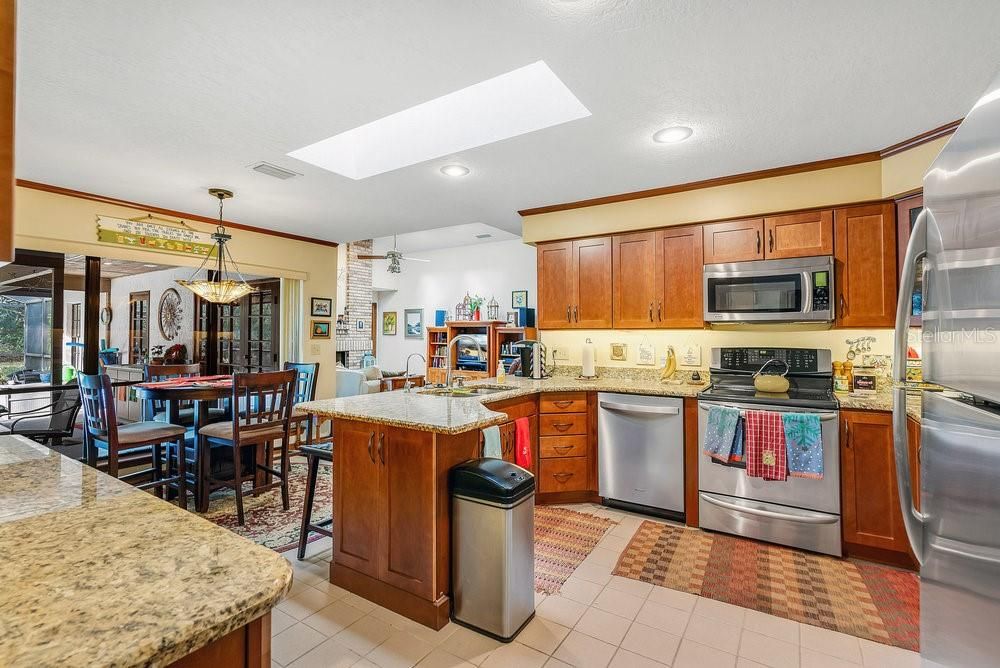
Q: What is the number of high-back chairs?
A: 4